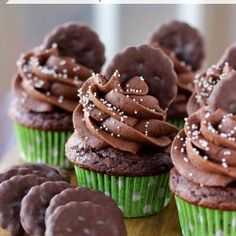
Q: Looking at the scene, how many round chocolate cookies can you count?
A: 10